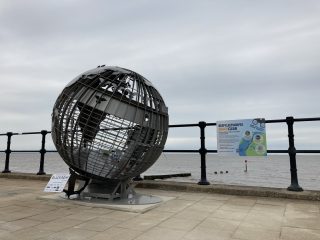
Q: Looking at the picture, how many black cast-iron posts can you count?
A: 4